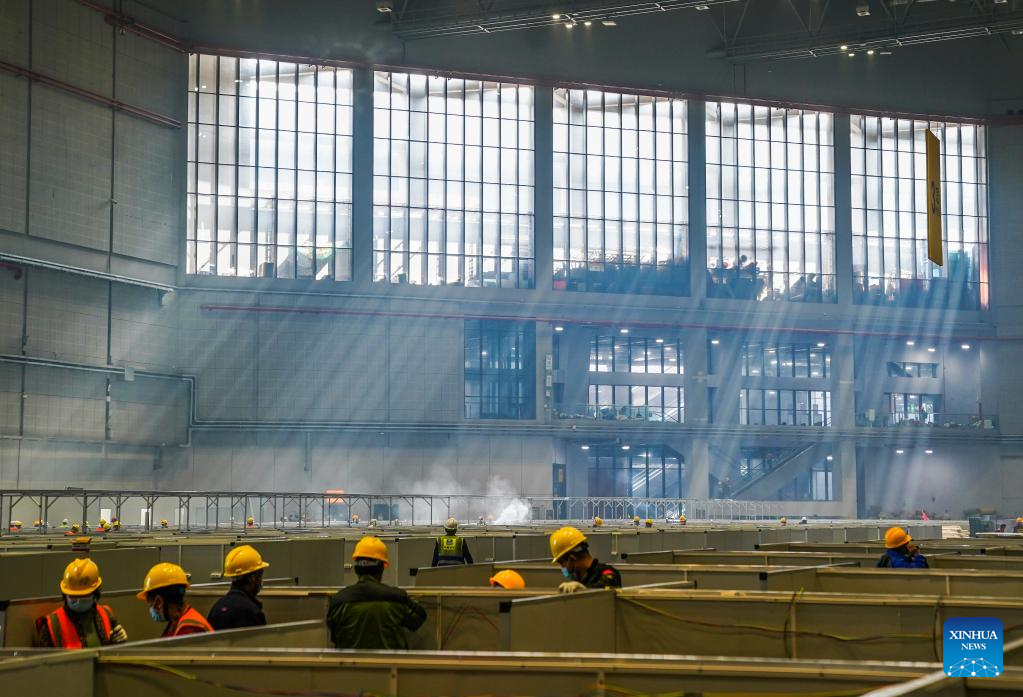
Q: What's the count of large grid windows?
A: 5